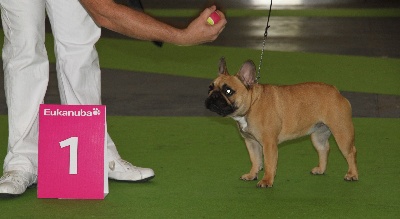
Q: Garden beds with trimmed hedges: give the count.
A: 0